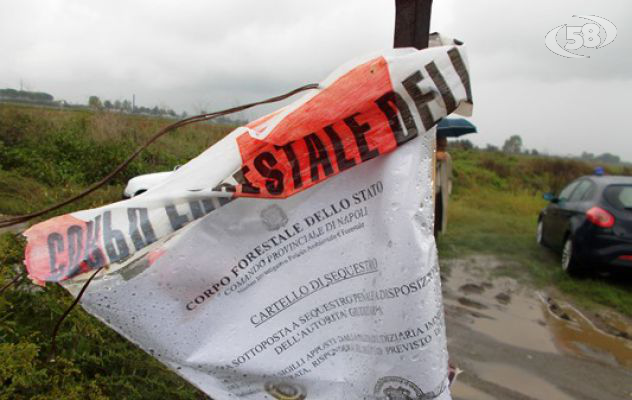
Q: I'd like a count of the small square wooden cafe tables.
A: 0